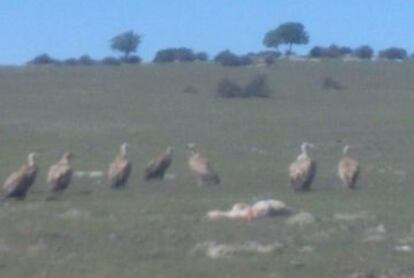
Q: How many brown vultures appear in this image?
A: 7